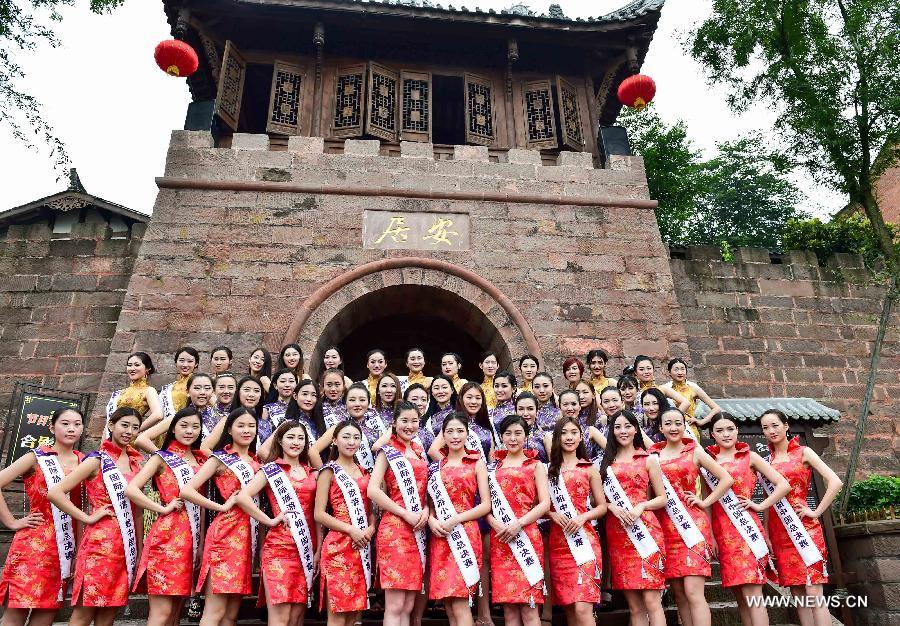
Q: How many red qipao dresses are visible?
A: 14